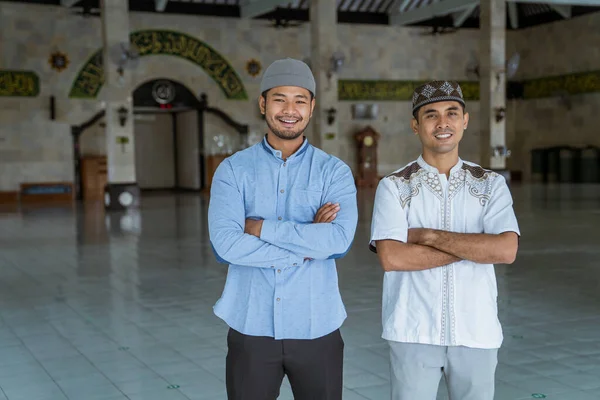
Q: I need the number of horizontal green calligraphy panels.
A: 3